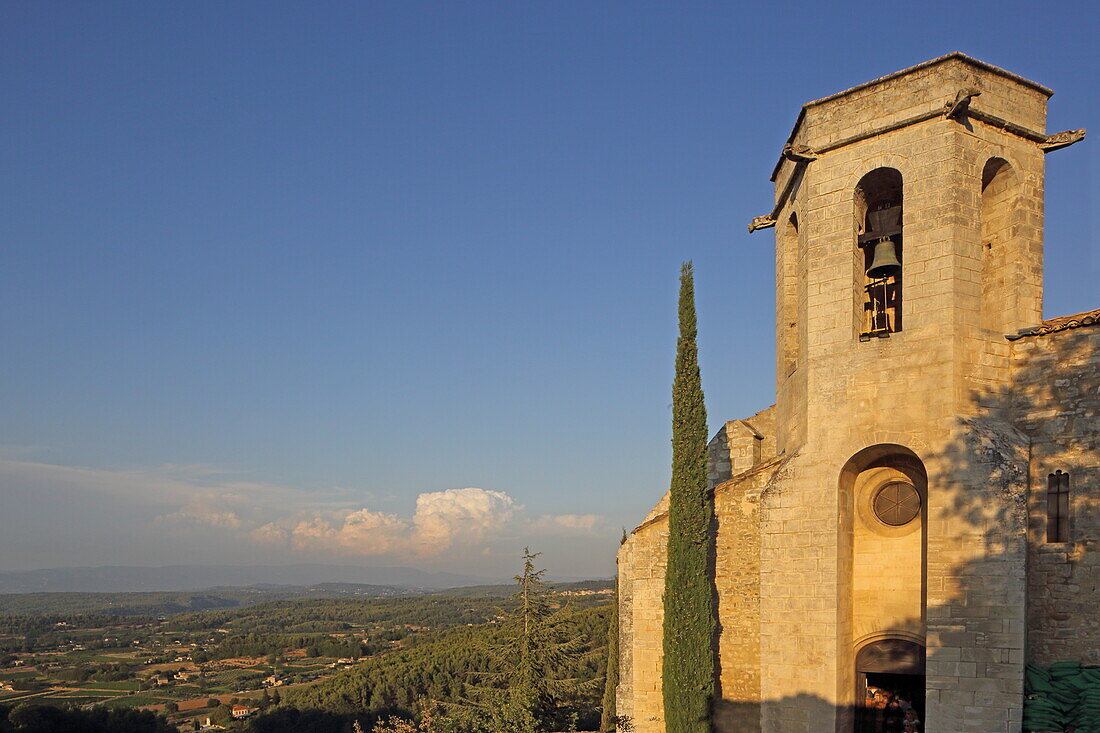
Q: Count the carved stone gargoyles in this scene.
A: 4